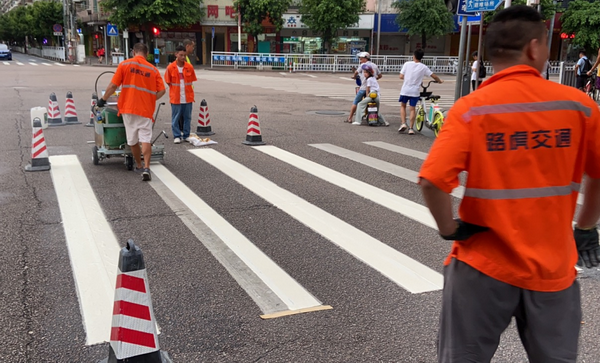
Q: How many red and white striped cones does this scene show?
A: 7